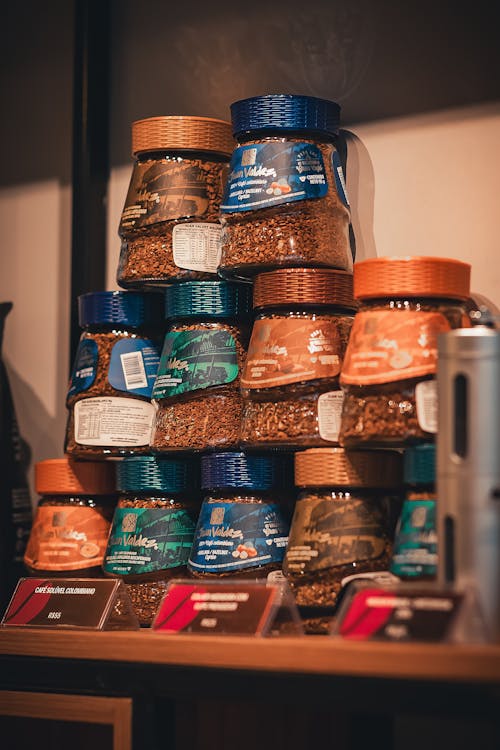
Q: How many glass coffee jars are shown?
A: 11